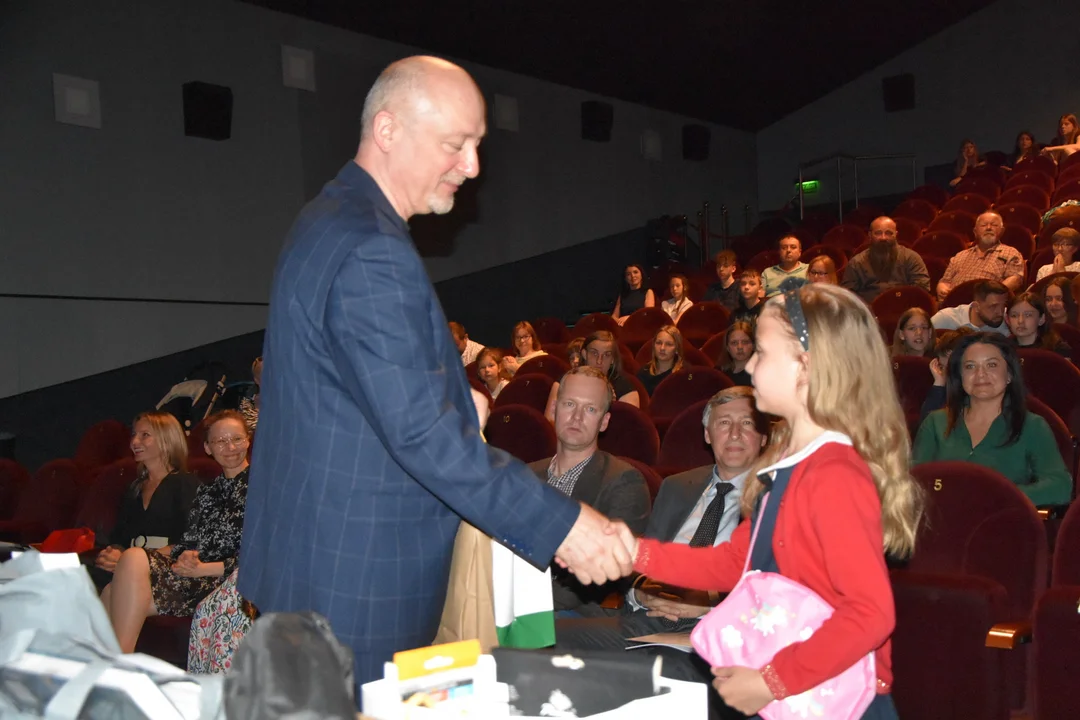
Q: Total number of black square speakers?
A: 4